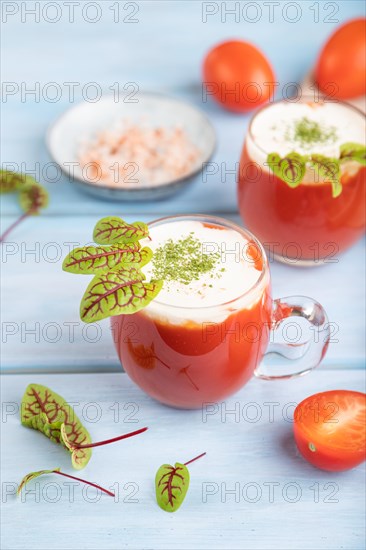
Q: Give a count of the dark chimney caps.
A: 0